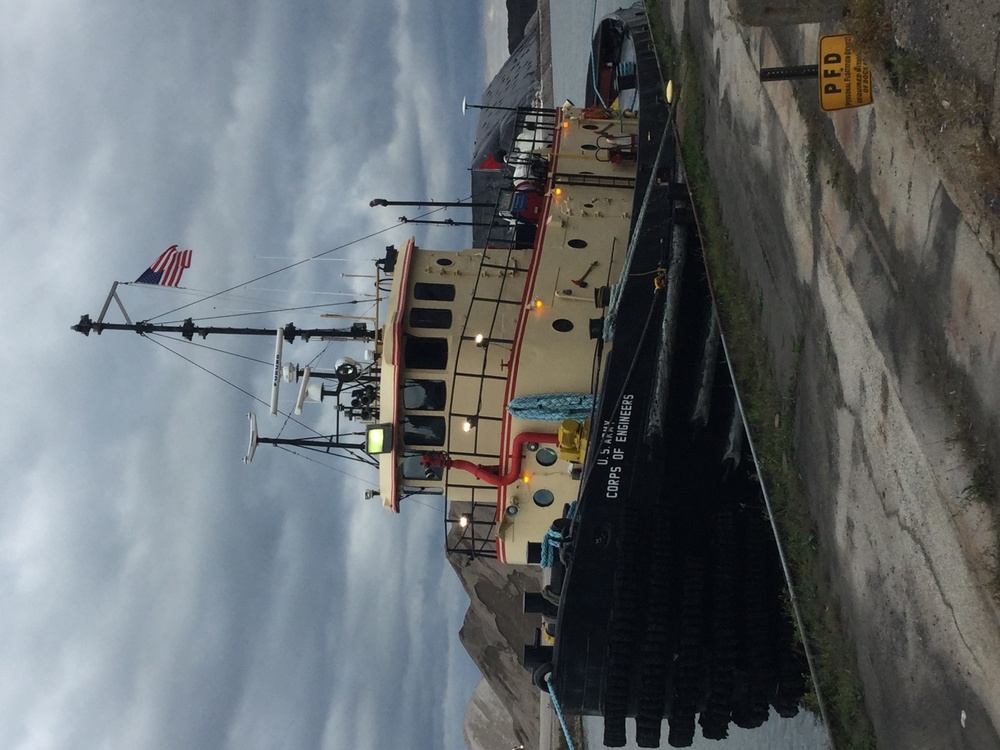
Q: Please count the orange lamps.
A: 4